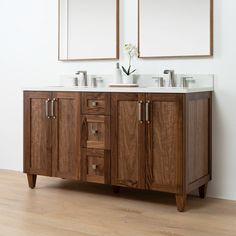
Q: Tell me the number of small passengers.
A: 0